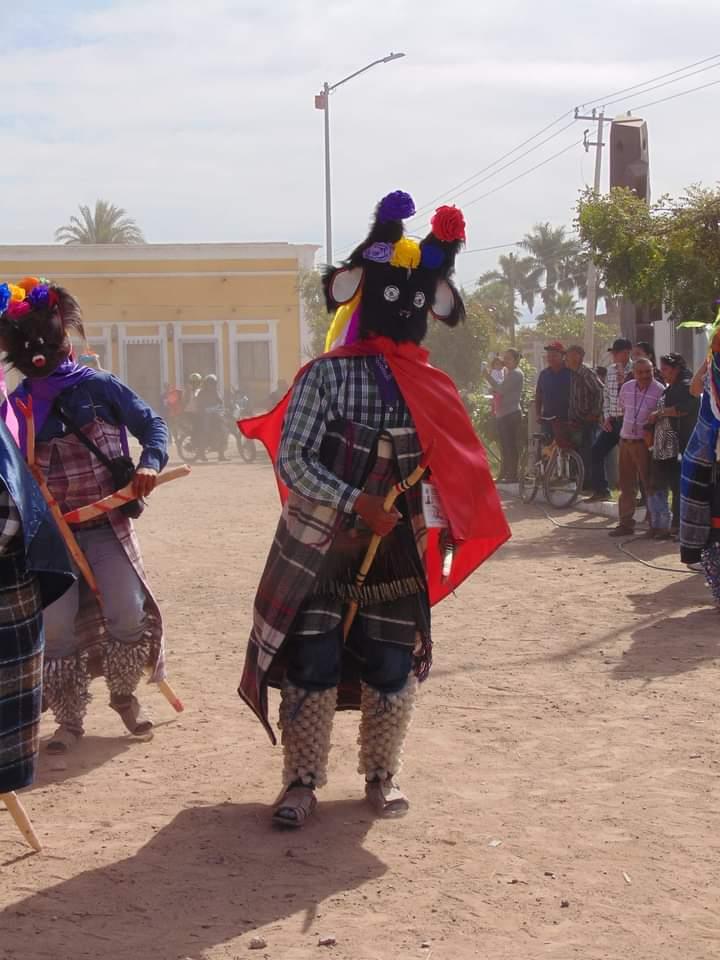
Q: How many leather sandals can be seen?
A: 4